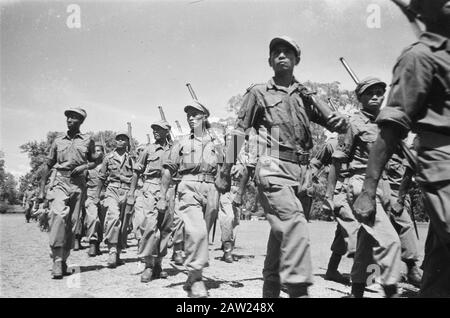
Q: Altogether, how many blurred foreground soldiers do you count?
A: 1